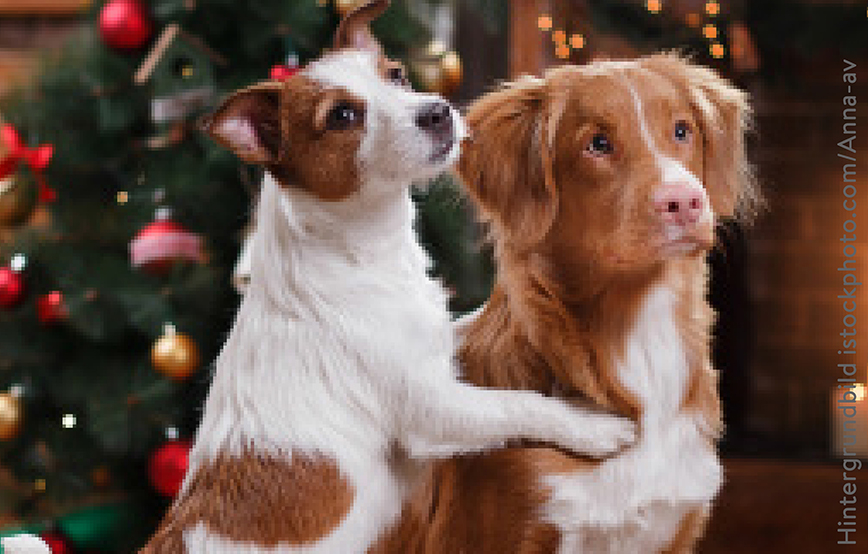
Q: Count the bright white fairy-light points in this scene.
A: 1